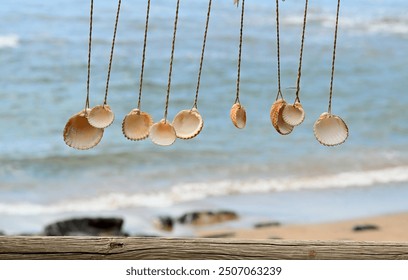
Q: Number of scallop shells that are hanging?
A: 9